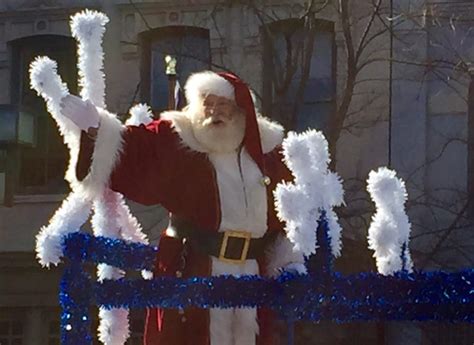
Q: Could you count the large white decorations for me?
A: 3